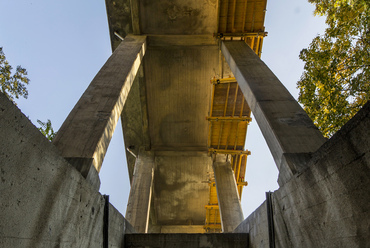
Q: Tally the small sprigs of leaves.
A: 2